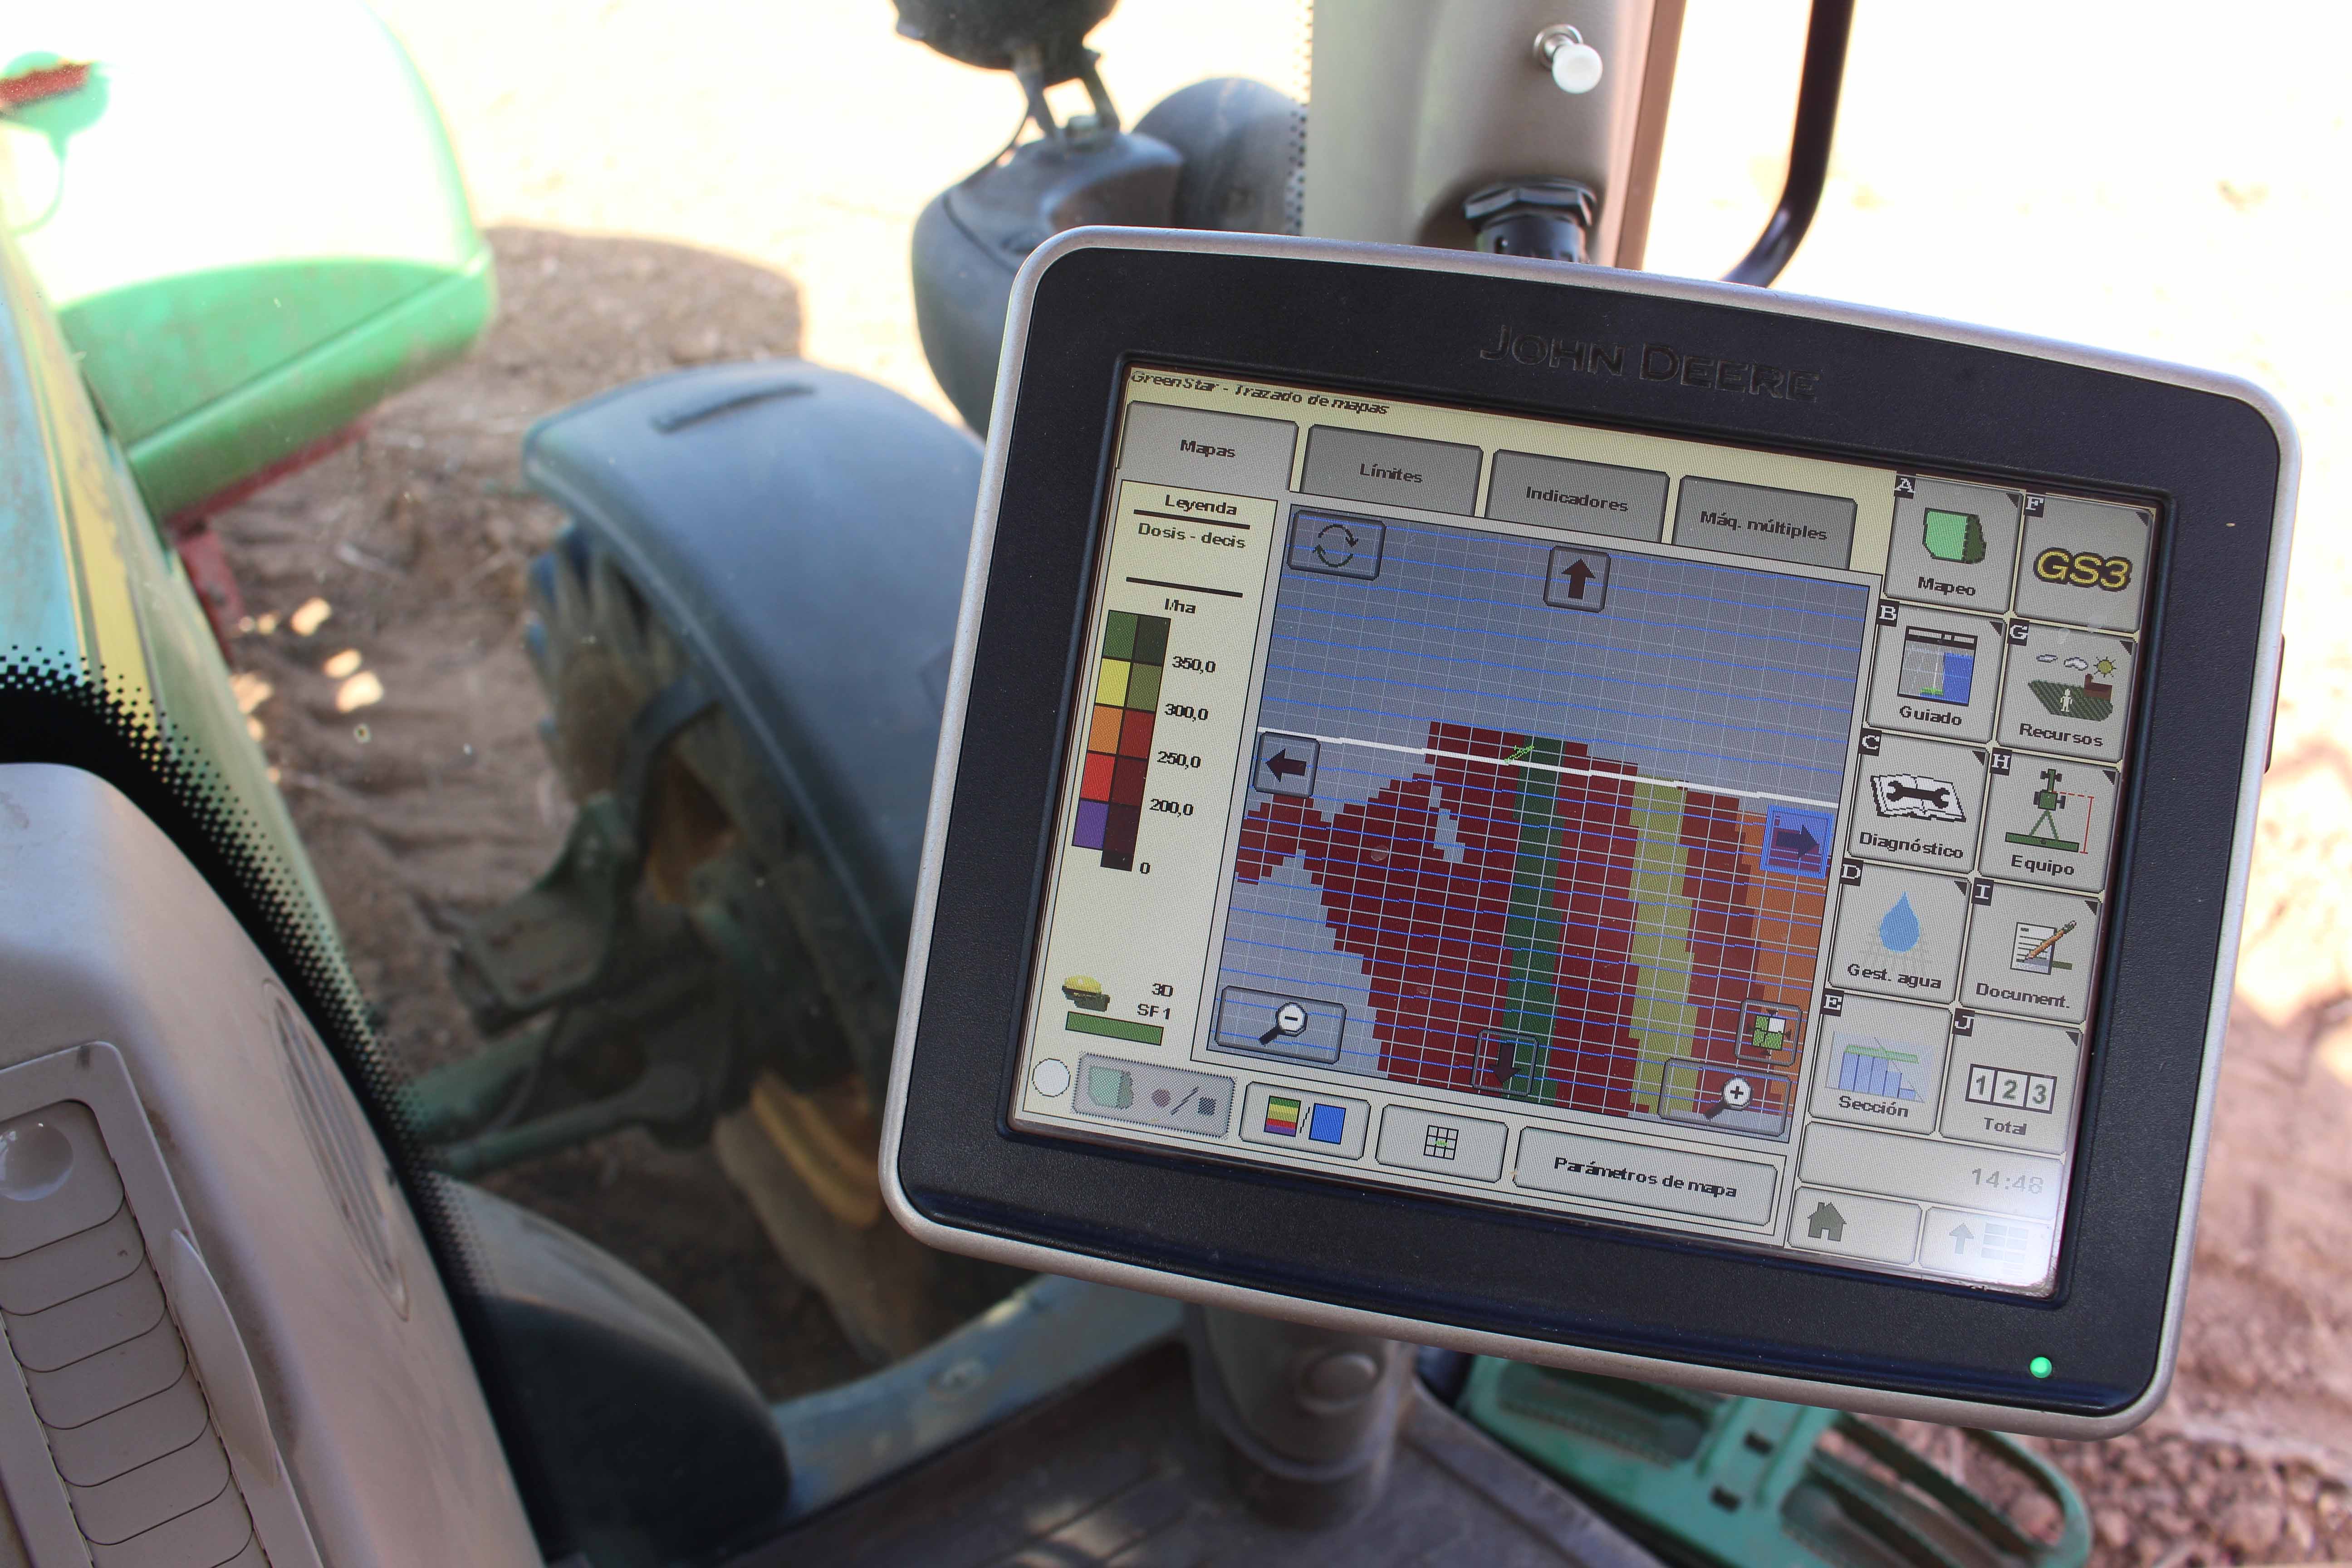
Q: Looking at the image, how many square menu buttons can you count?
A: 10